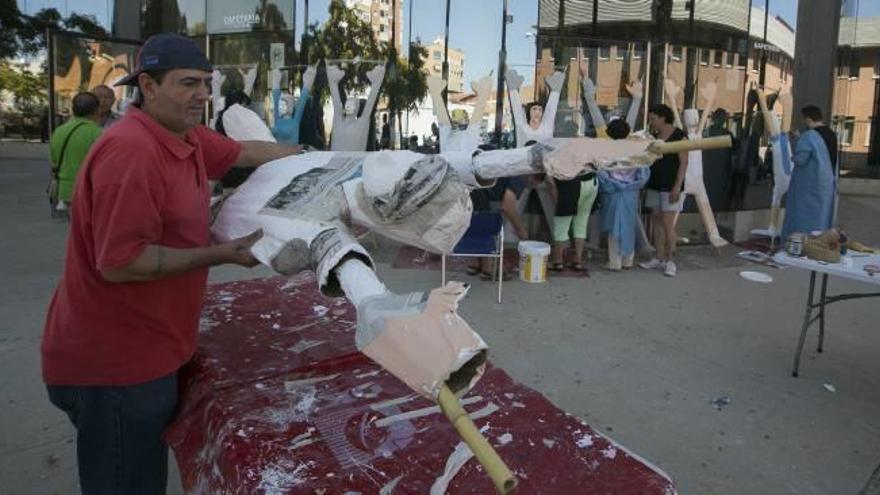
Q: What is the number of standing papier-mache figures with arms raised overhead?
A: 8